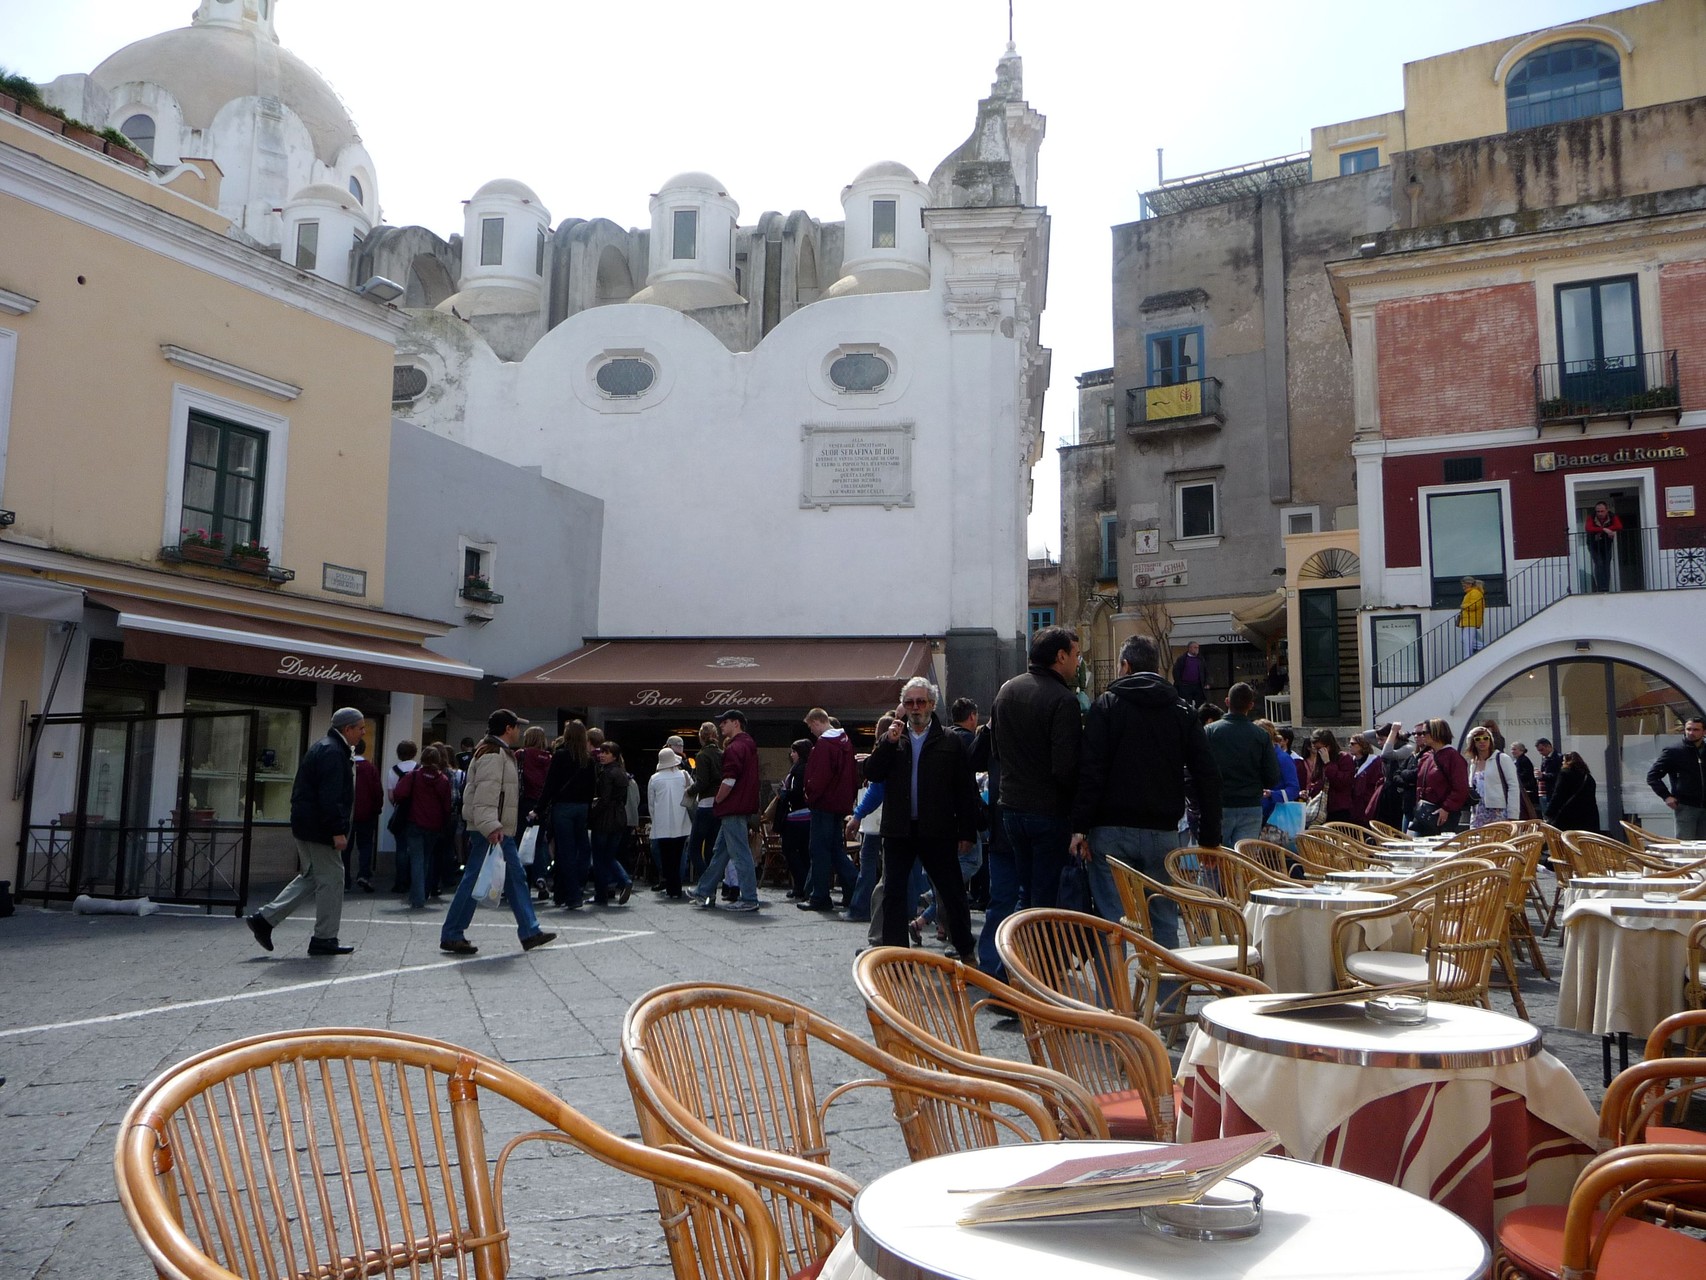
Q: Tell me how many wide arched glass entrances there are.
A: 1